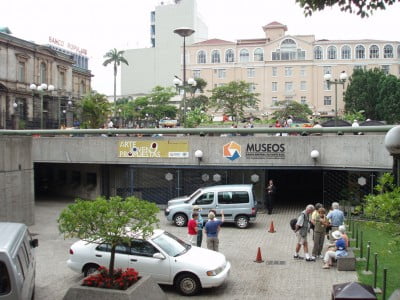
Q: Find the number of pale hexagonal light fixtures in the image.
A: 5